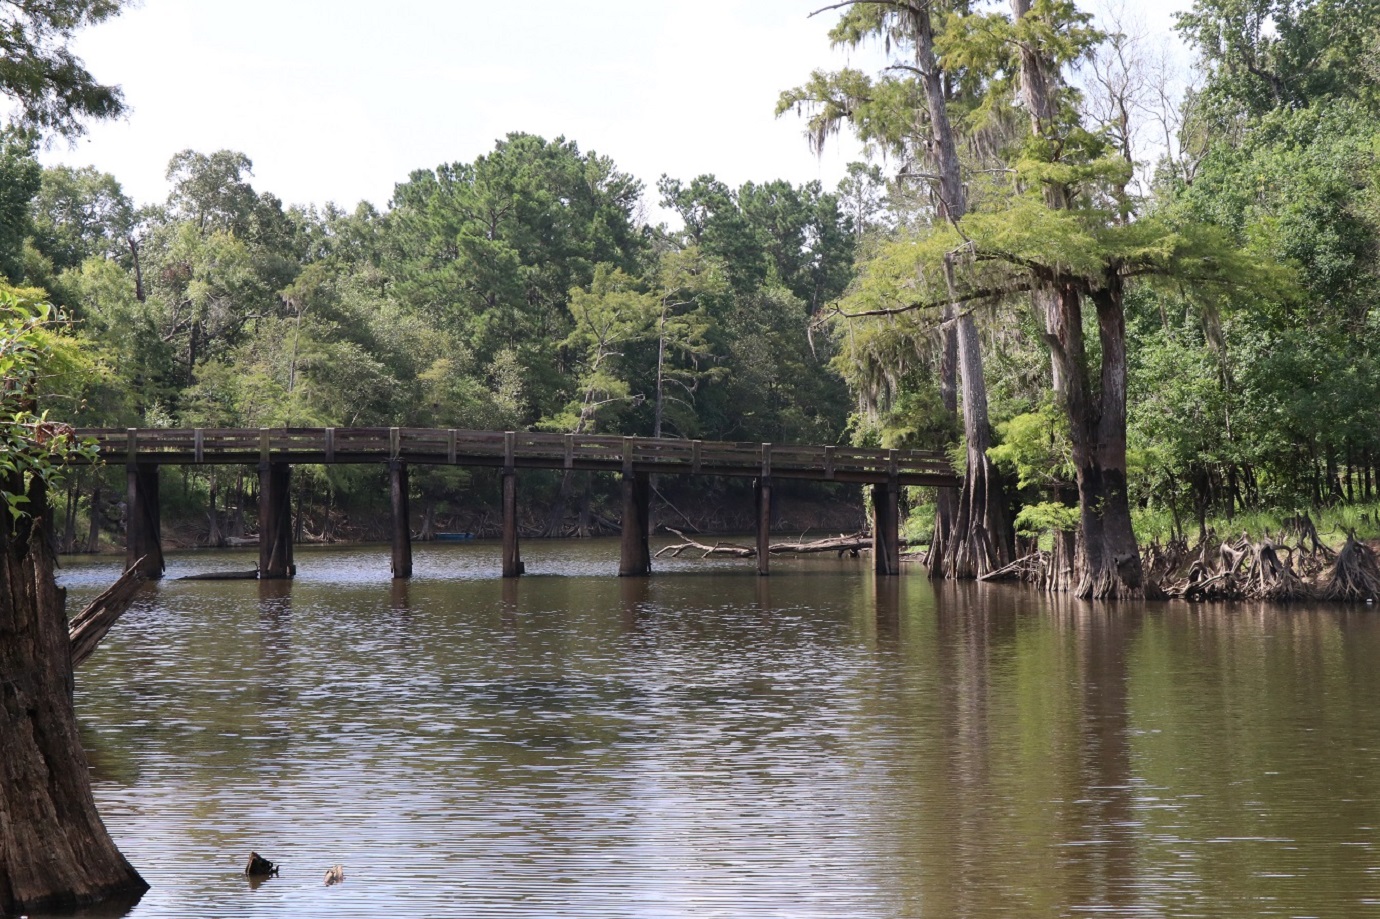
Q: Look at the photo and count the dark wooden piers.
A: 7